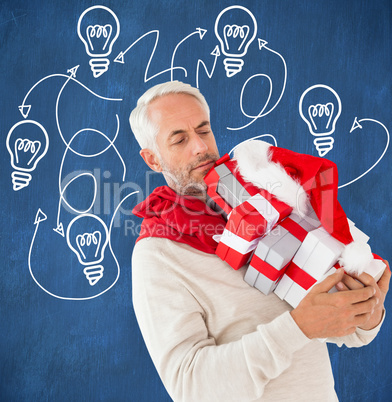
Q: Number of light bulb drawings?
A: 5